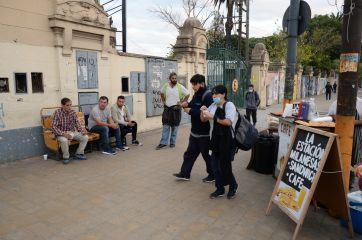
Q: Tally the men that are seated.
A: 3